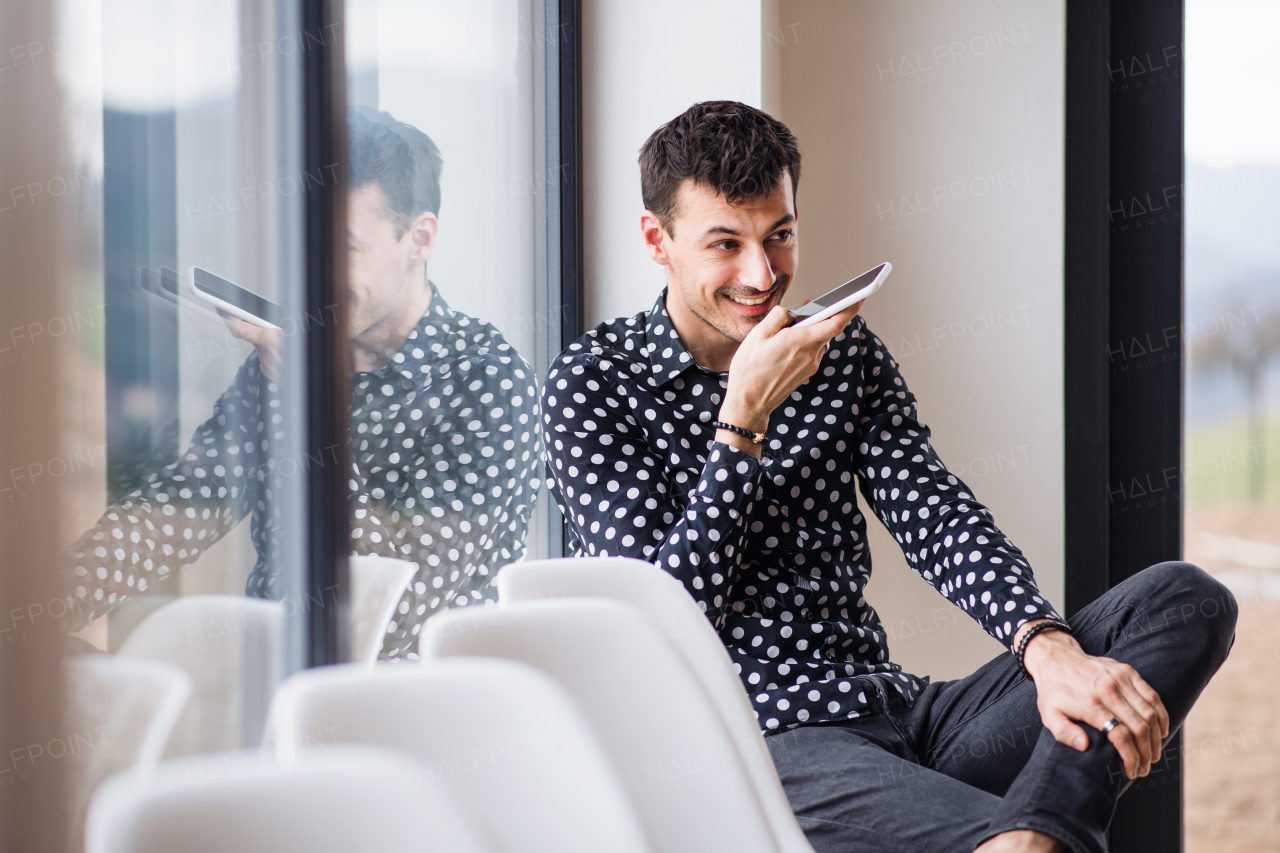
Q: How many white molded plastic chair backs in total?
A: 4